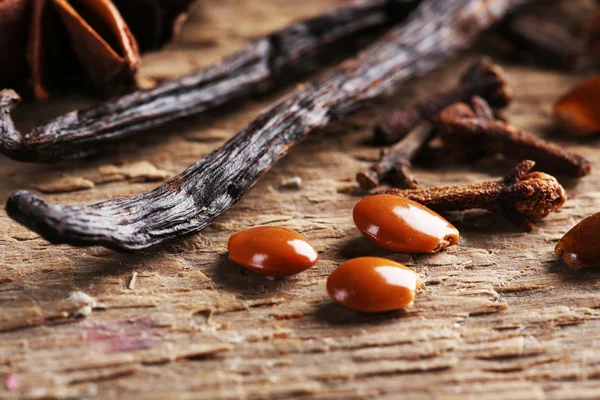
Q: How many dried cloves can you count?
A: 4